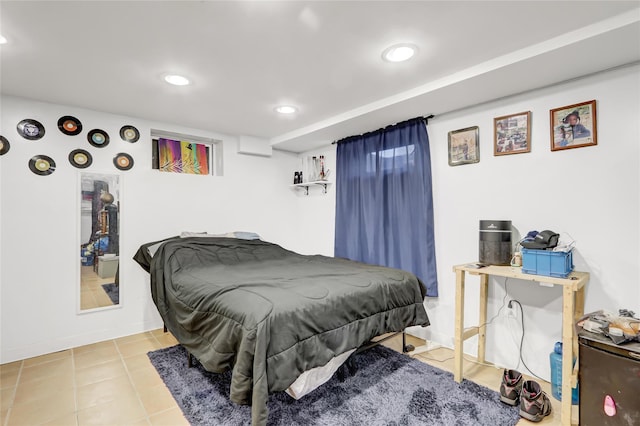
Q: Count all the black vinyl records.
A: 8